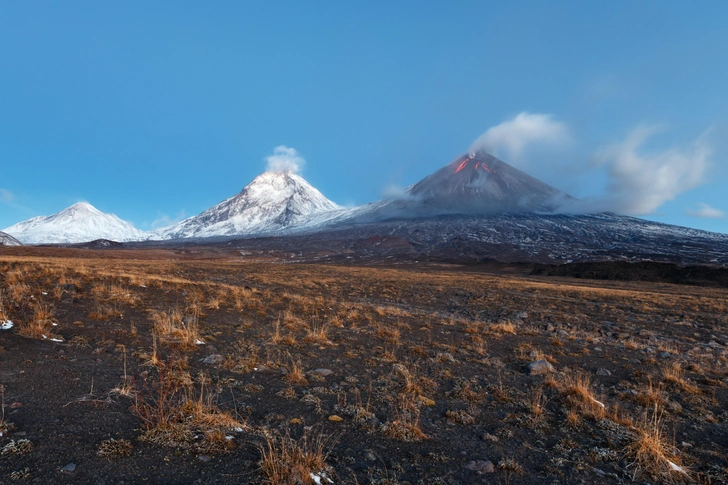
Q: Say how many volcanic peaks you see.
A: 3